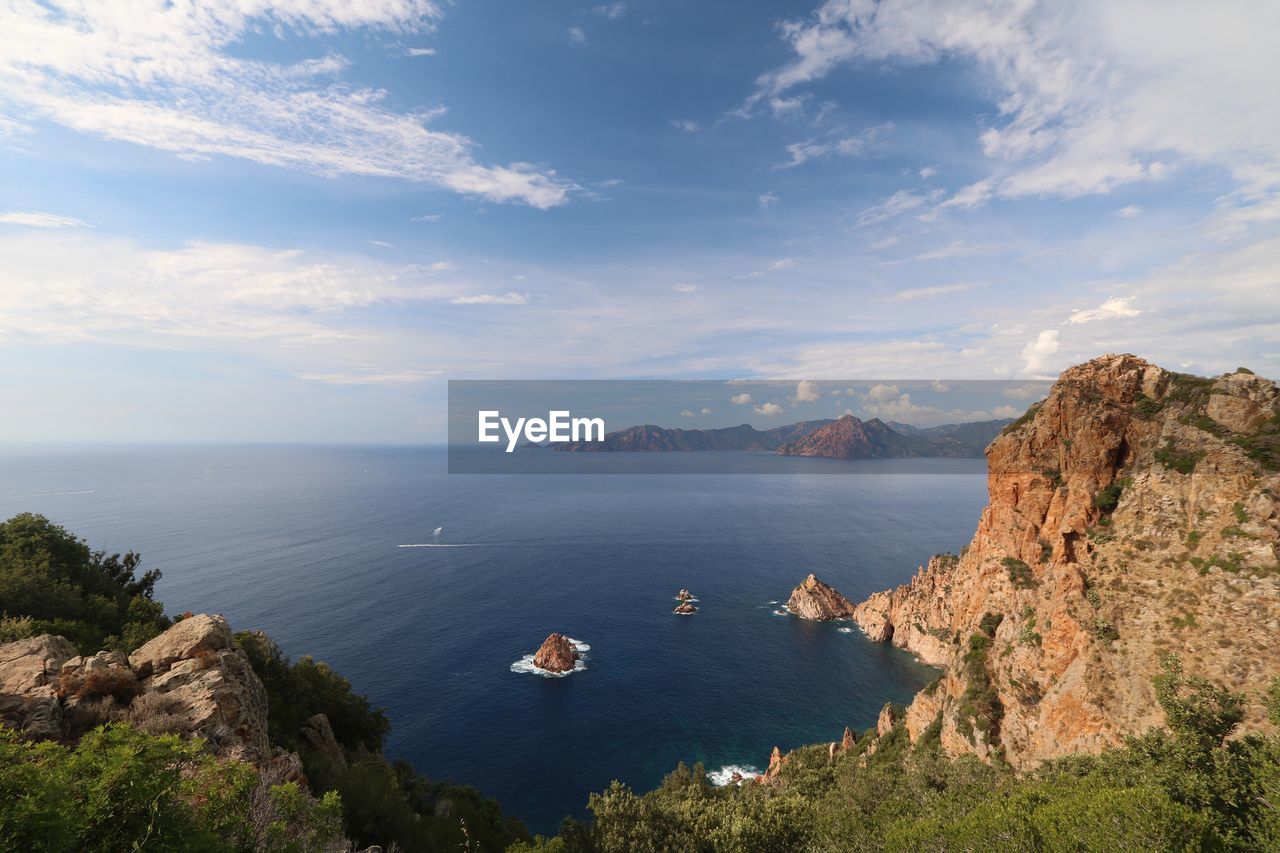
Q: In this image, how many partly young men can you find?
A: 0